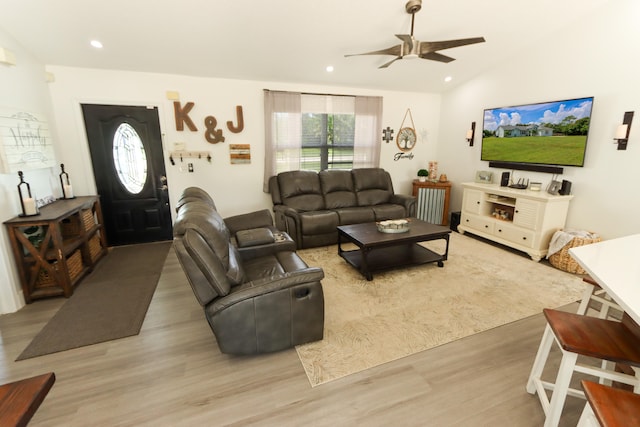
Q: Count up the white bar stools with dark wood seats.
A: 3